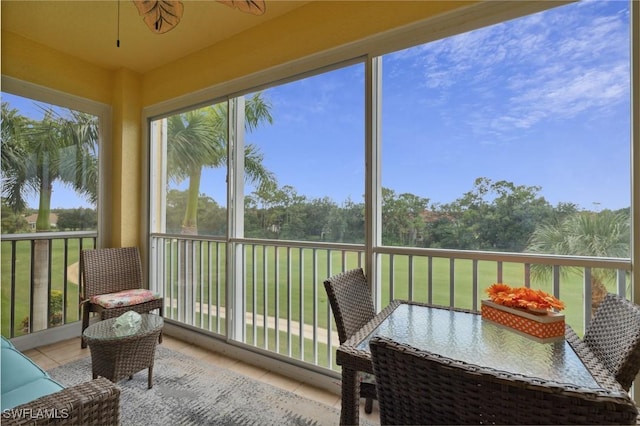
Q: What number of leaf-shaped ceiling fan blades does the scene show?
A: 2